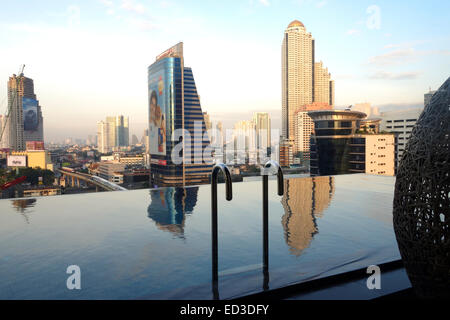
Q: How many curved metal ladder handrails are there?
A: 2